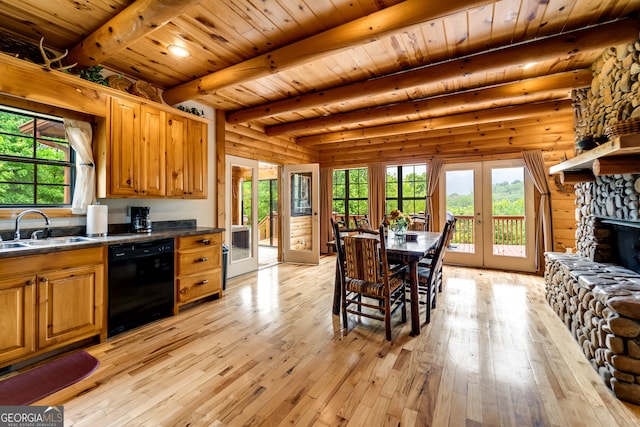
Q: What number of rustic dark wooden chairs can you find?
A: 6